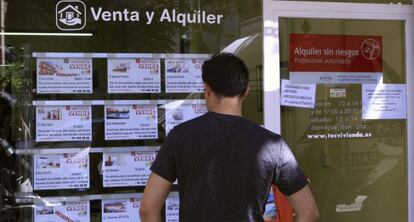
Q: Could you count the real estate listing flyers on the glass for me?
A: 11